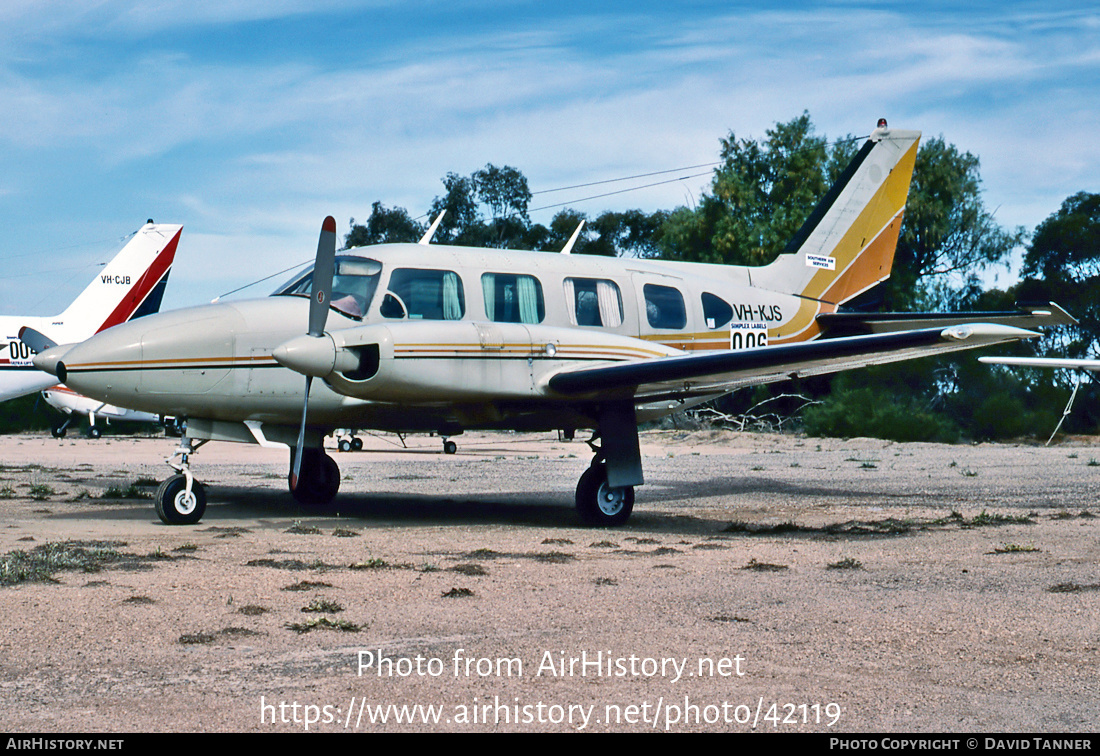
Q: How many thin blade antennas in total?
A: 2